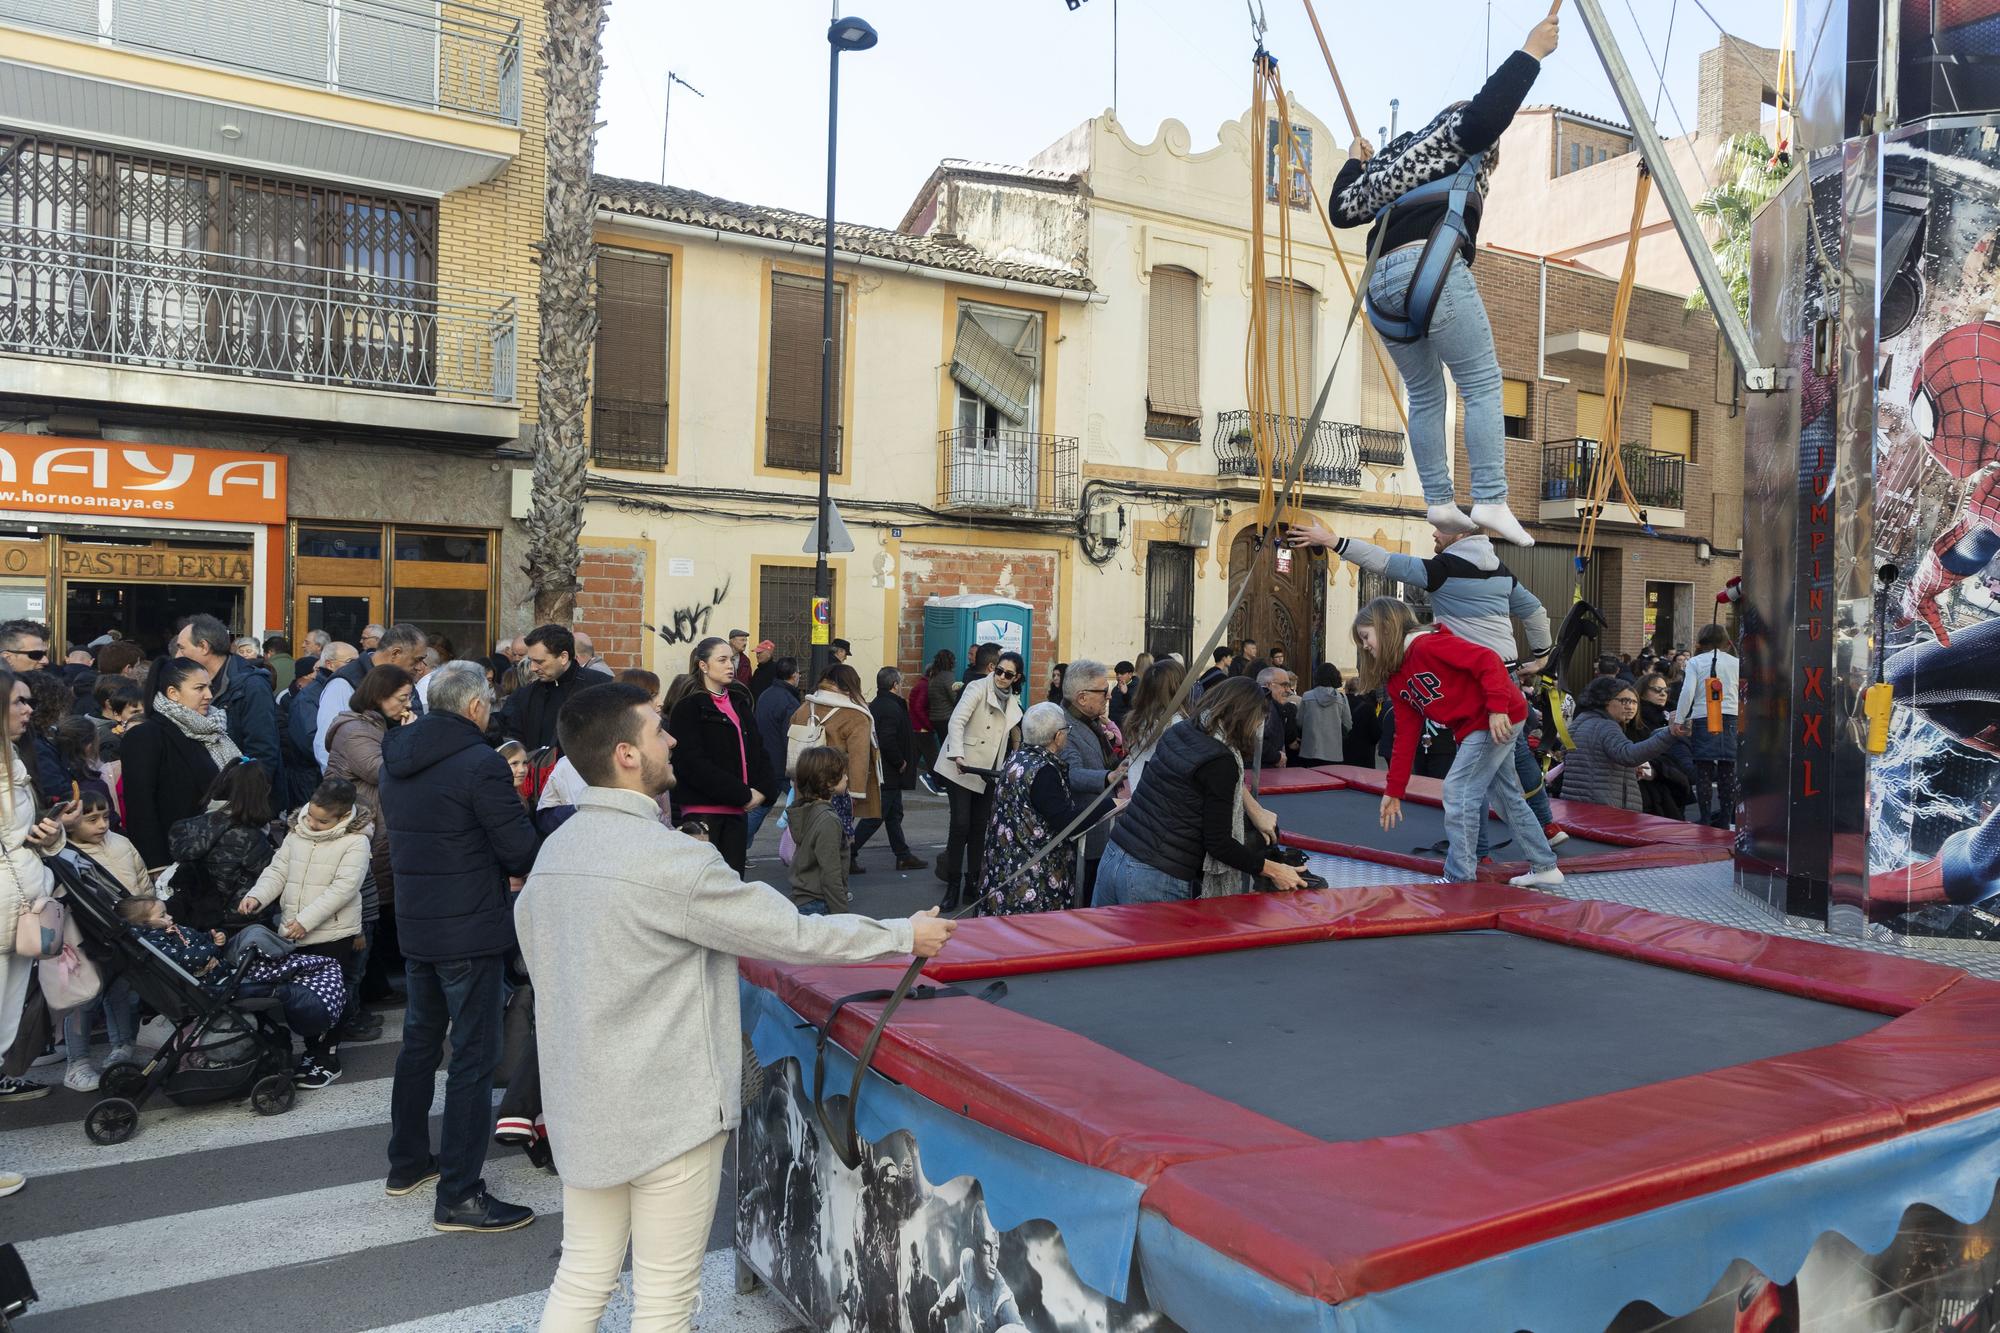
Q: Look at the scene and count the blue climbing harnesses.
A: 1